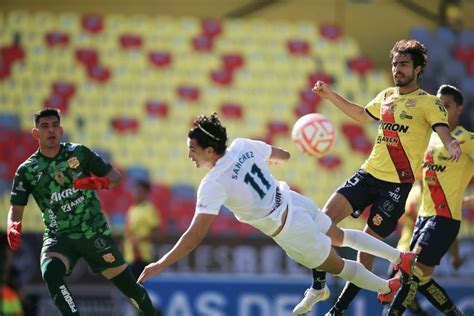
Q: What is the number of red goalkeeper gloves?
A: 2